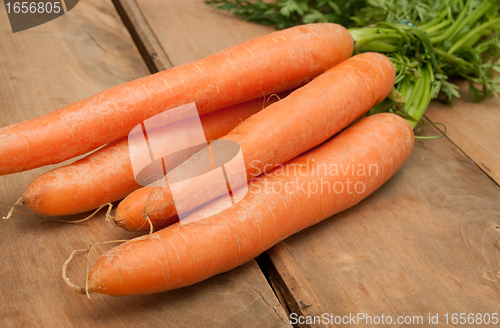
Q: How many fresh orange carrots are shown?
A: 5